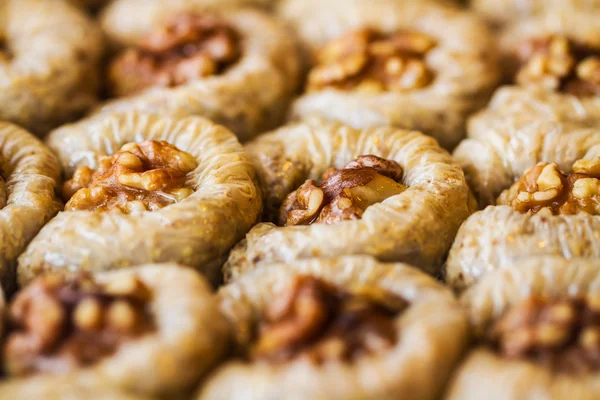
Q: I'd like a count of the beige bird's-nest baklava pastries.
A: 11